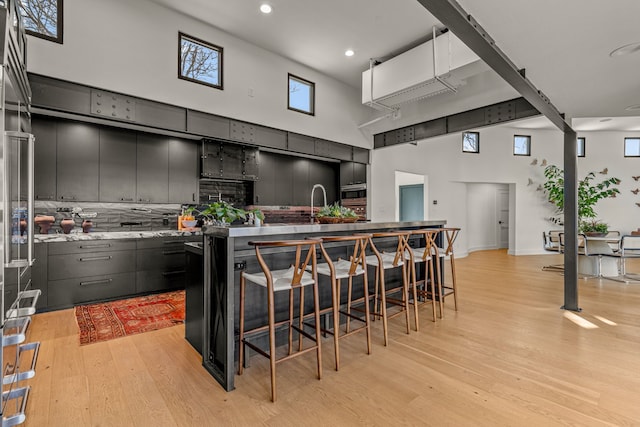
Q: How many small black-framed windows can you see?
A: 7